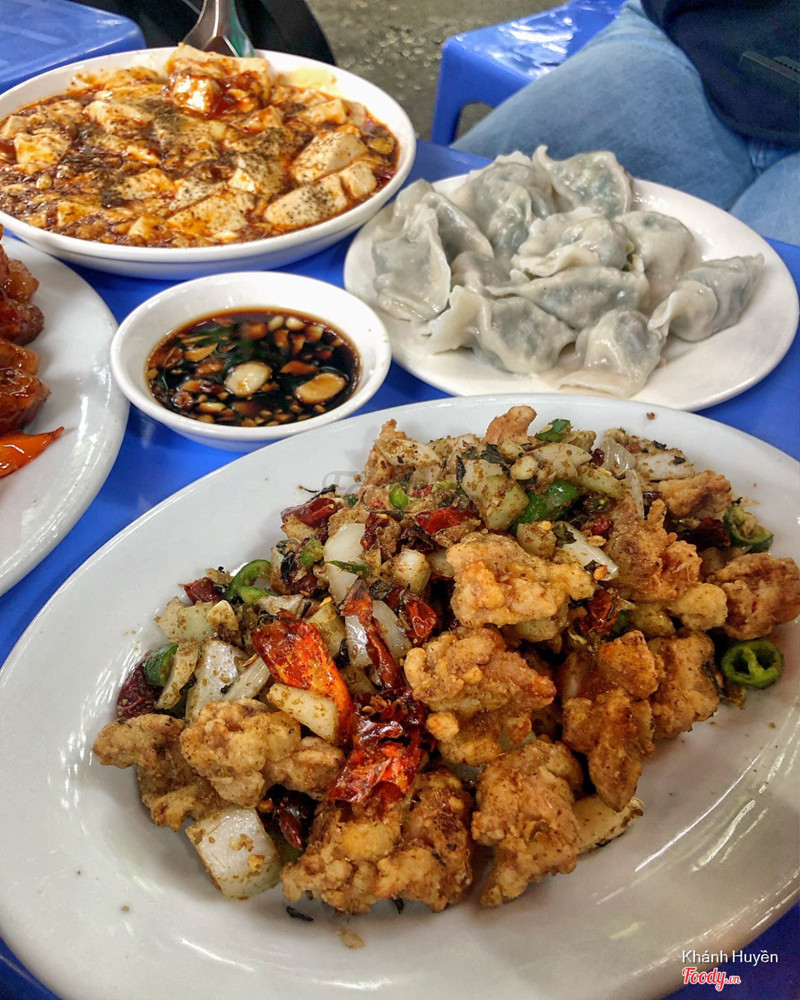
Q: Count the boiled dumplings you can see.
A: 11